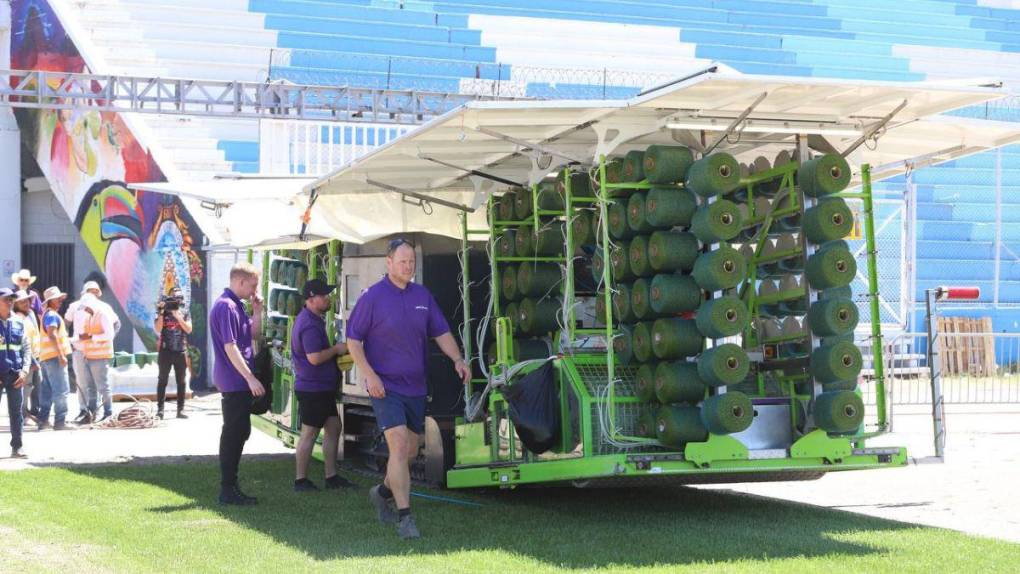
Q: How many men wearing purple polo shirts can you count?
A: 3